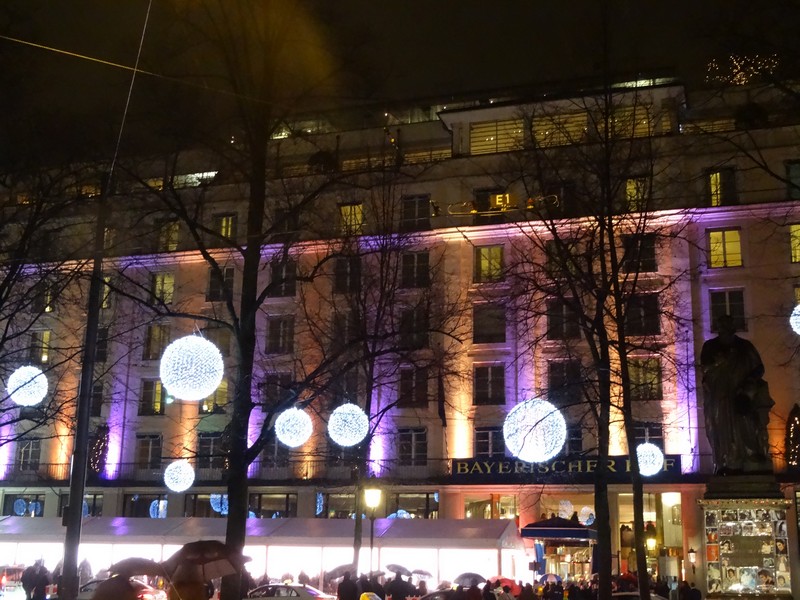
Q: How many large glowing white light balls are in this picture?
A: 8